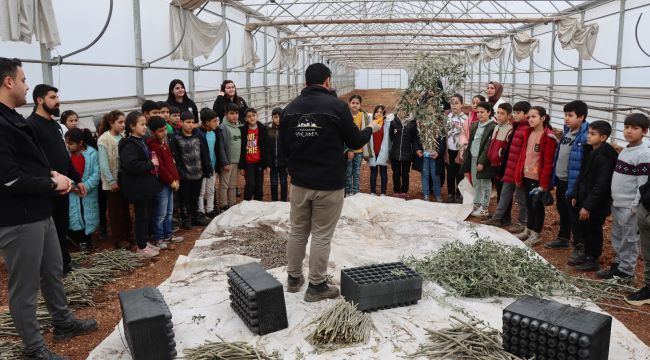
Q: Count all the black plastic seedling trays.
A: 4